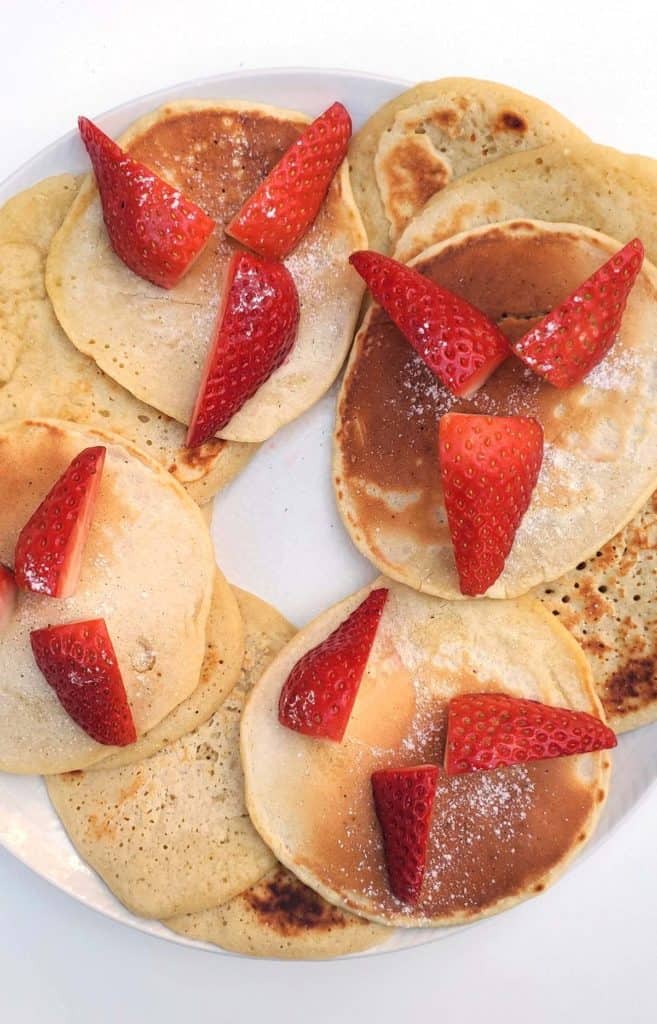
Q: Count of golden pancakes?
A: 11